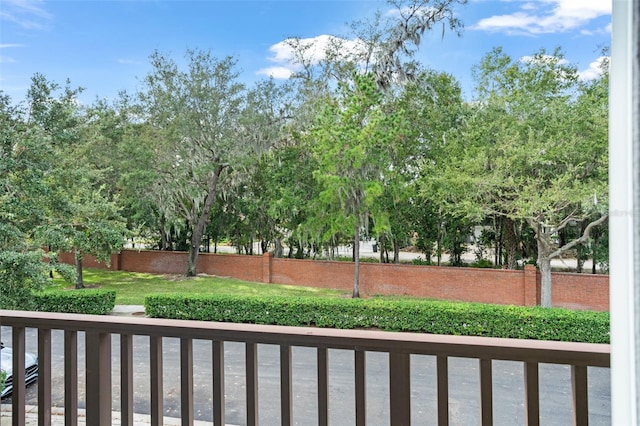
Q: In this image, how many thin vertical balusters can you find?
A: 15